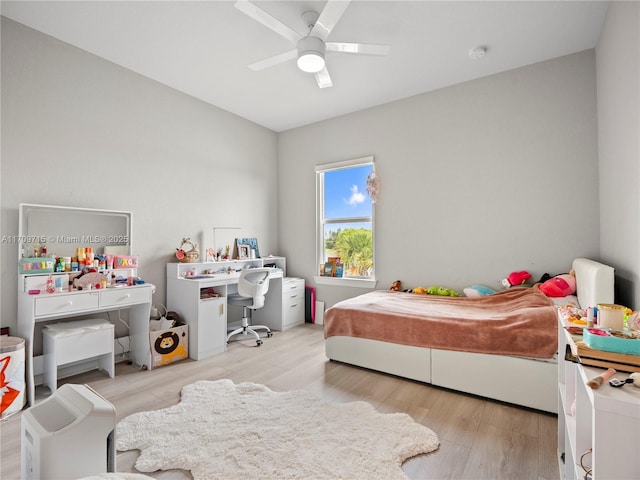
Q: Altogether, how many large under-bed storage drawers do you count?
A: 2